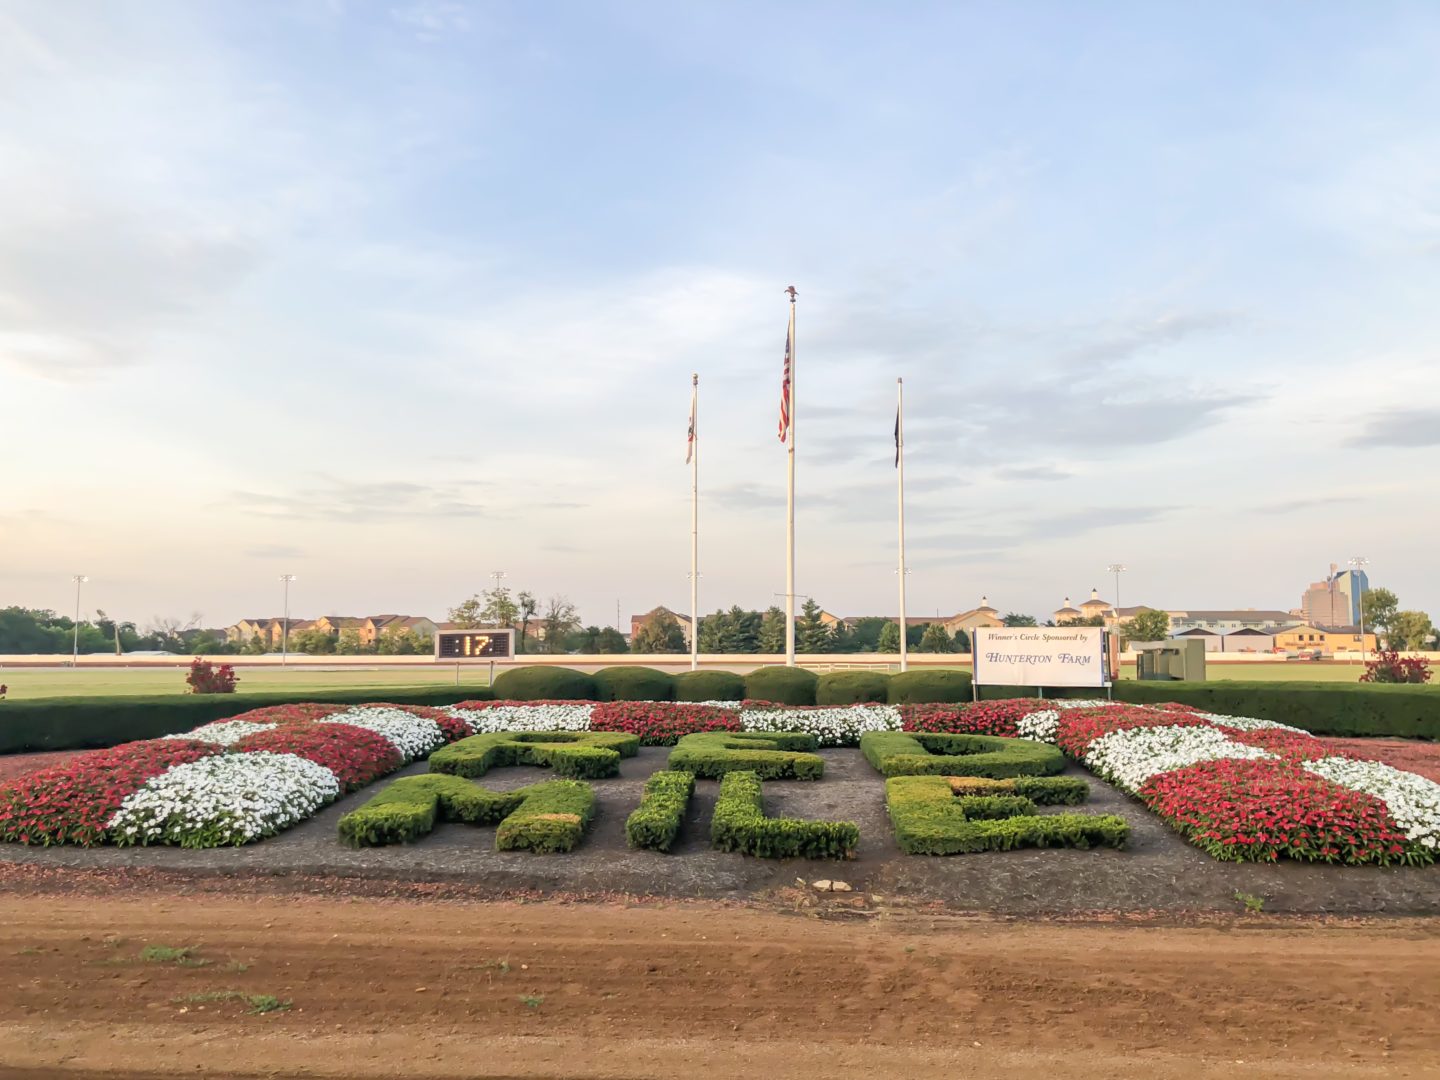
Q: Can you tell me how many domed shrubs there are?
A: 6